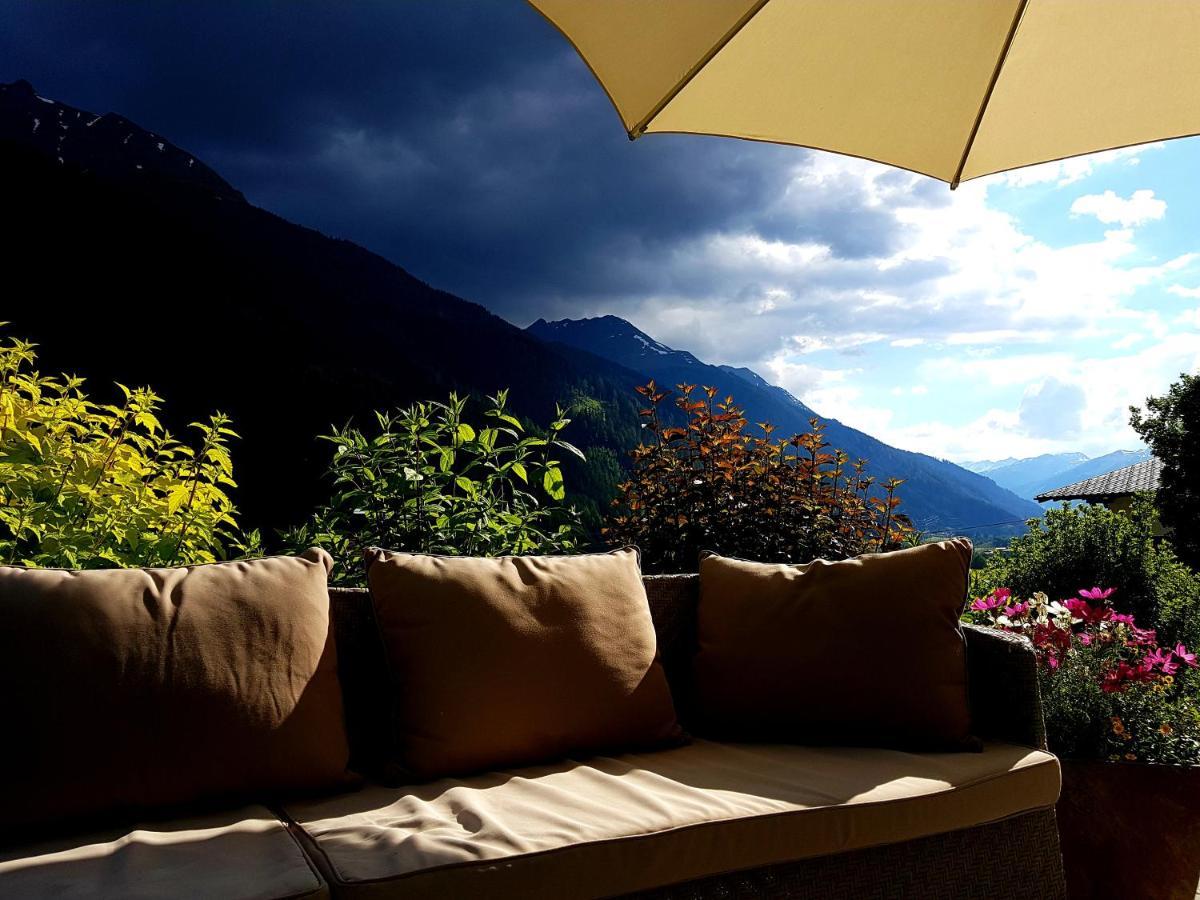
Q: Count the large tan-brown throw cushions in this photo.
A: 3